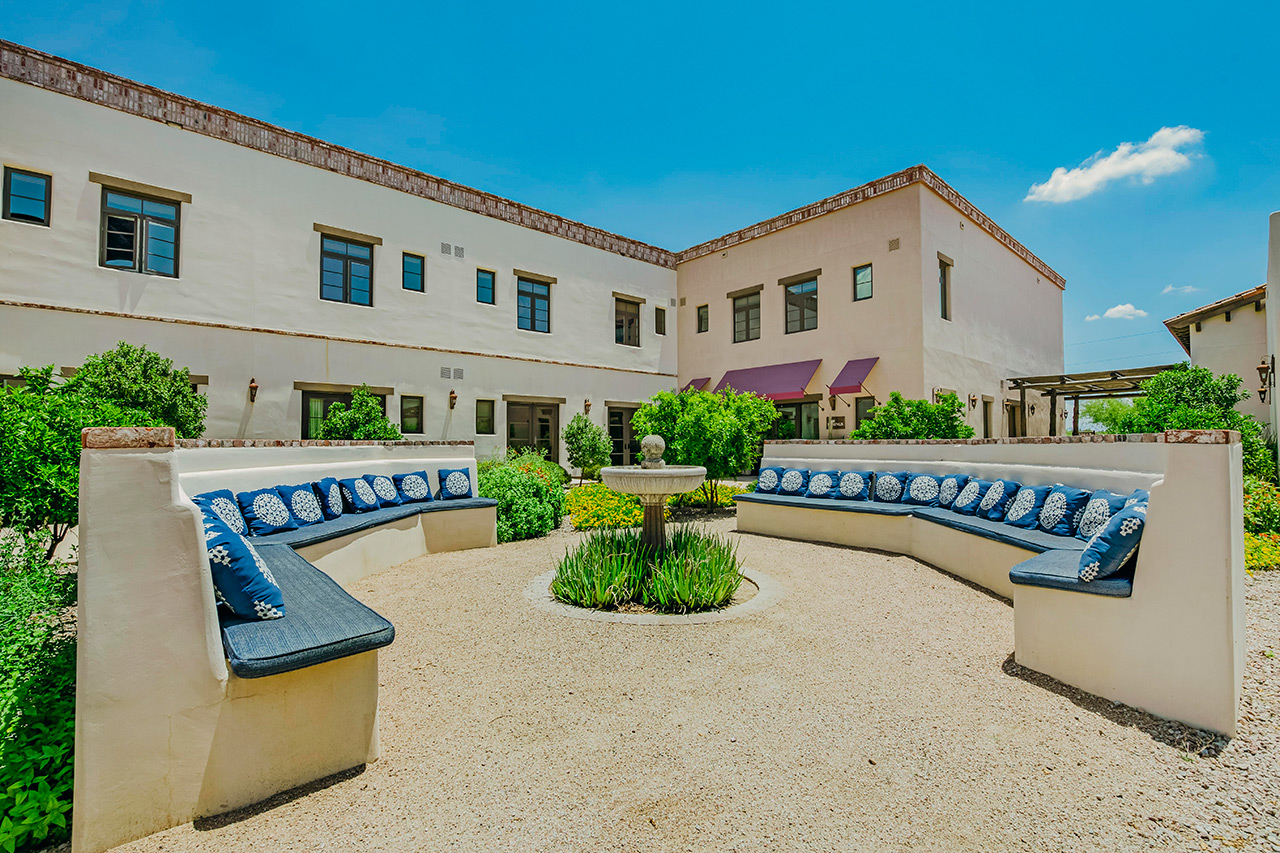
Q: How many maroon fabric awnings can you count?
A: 3